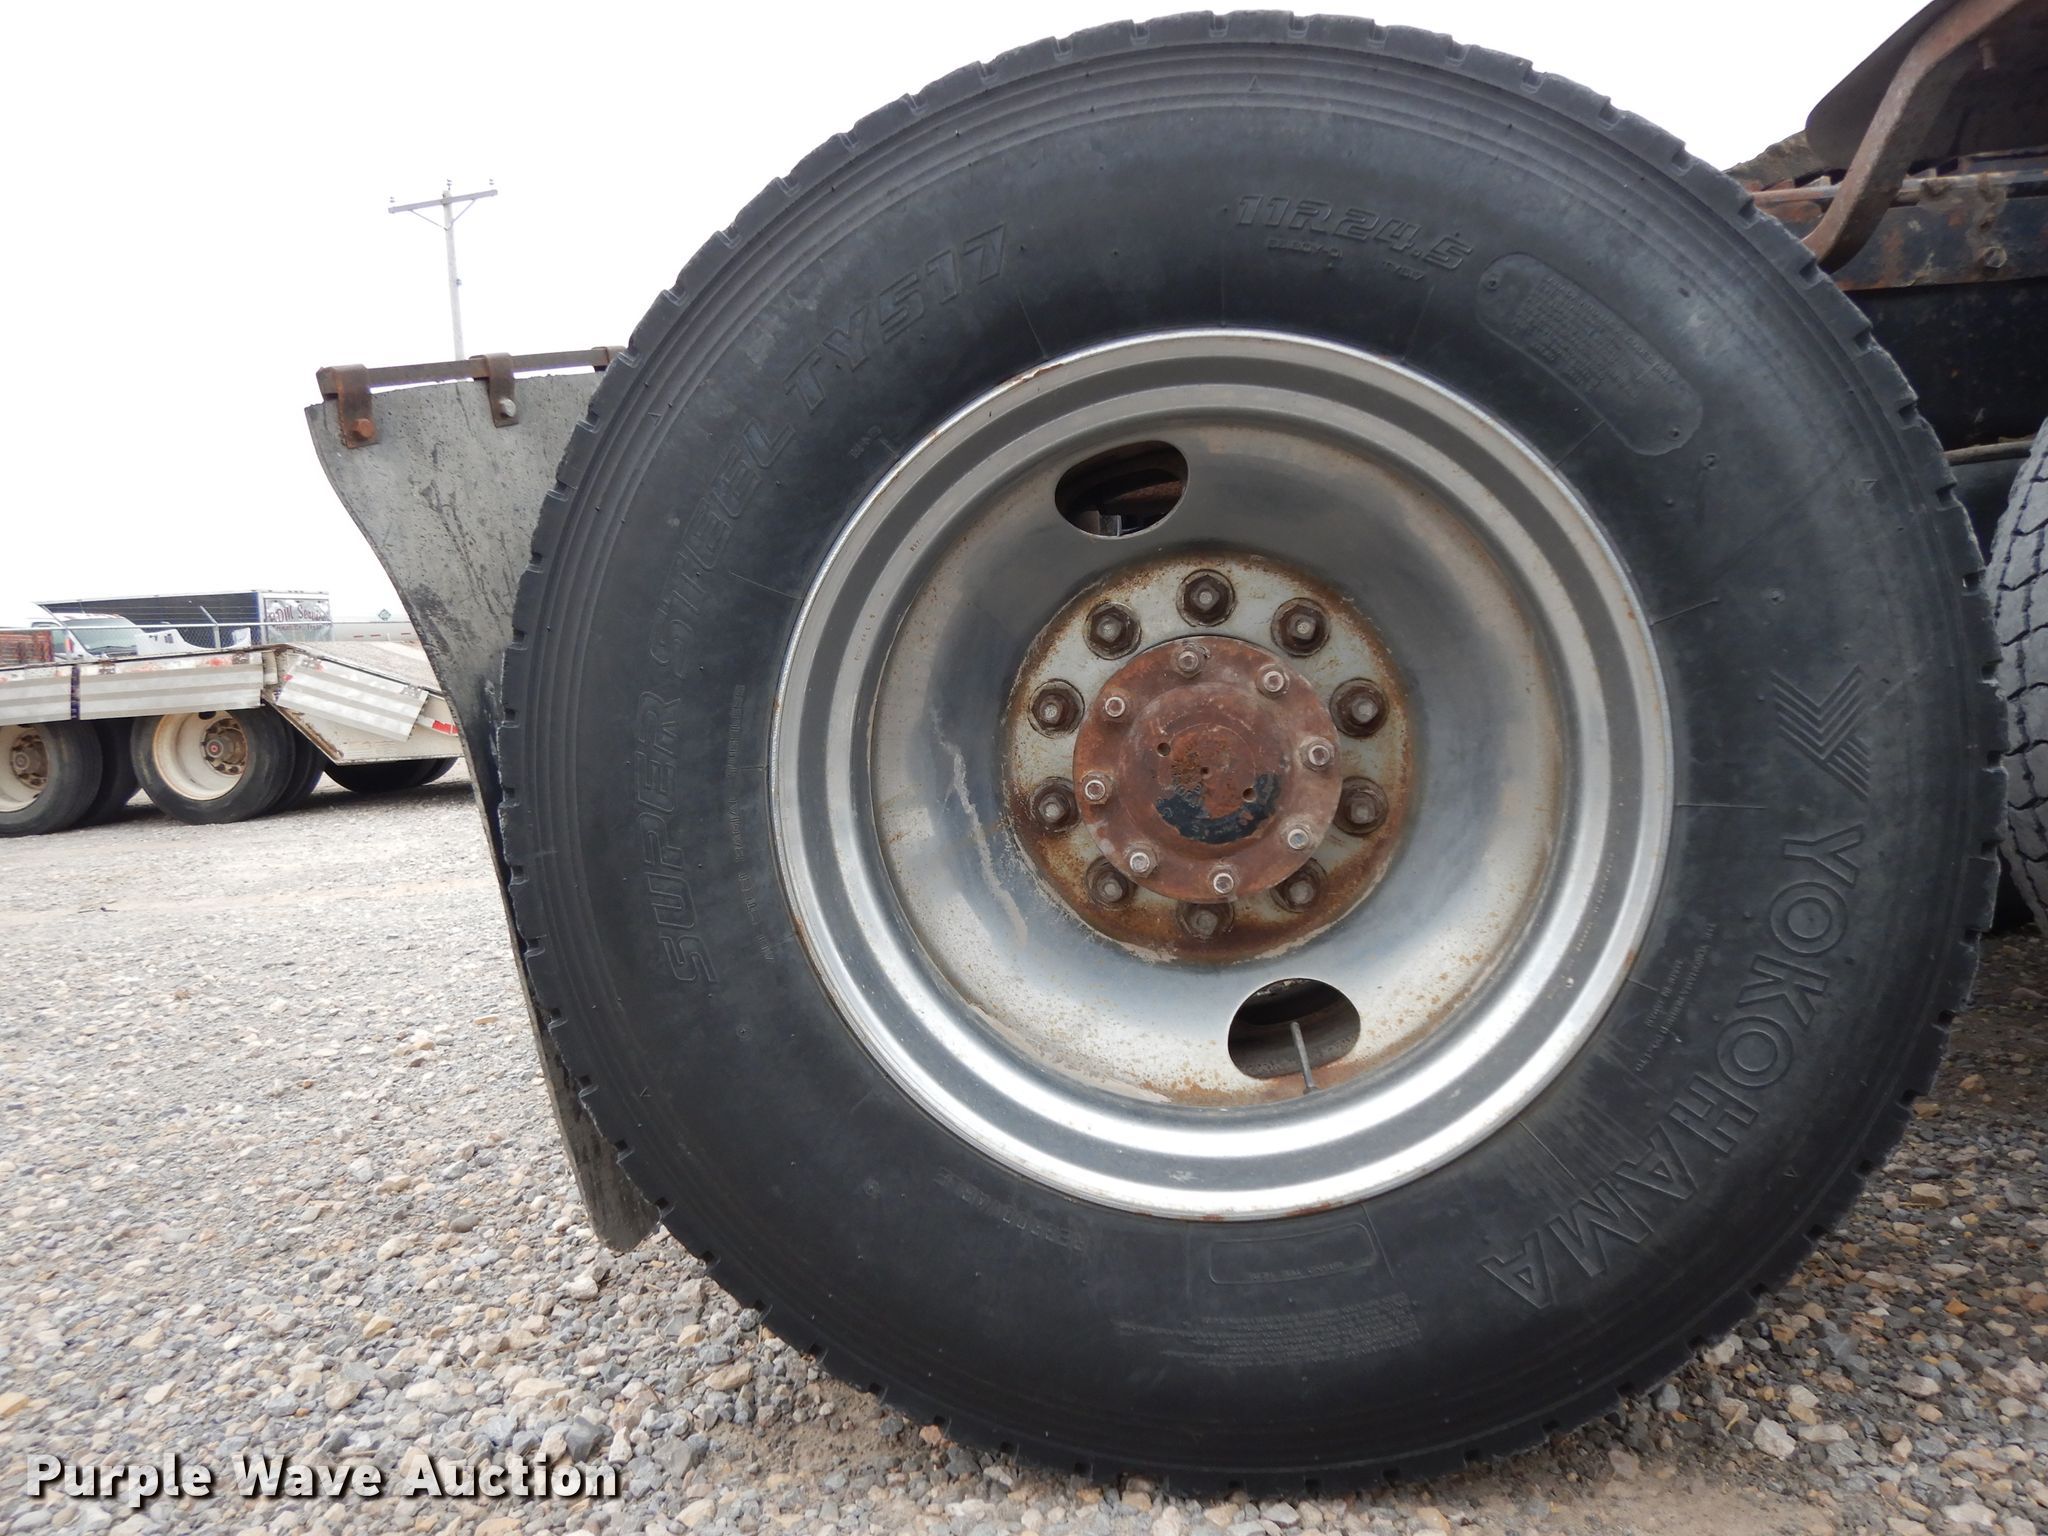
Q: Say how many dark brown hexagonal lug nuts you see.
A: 10